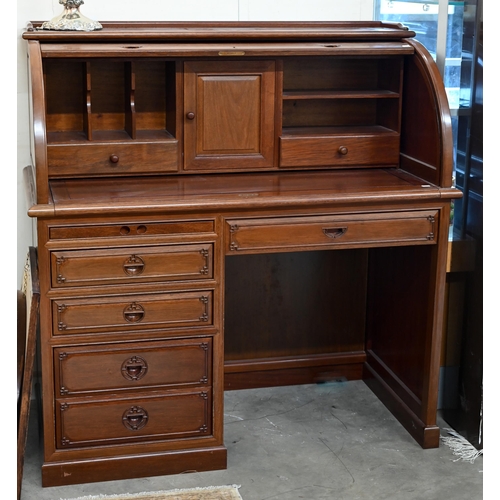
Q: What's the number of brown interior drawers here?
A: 2